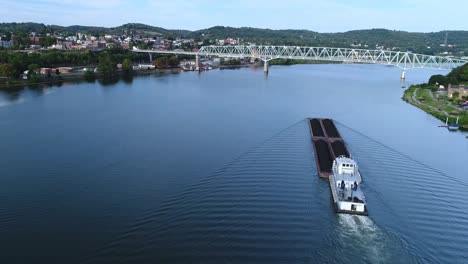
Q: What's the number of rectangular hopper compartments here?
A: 4